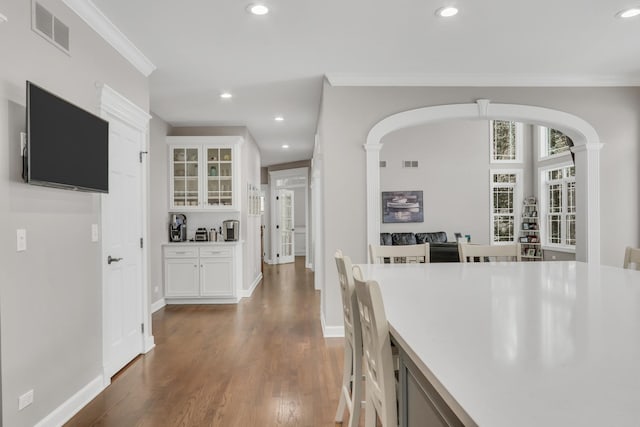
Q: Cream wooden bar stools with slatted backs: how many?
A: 5